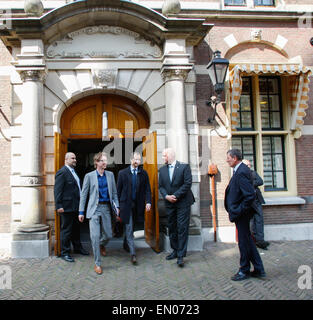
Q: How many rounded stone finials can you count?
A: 2